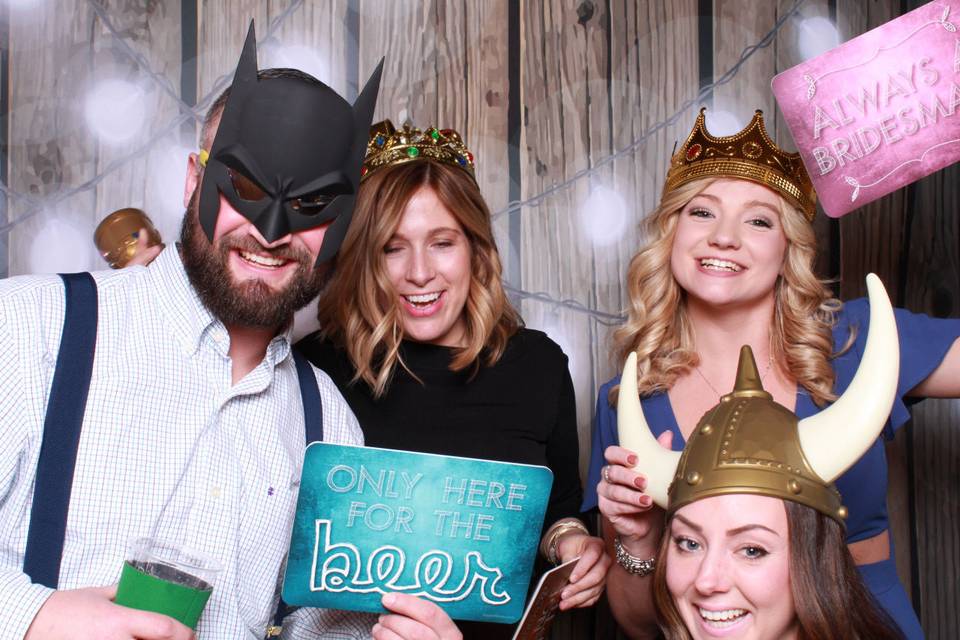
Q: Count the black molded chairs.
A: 0